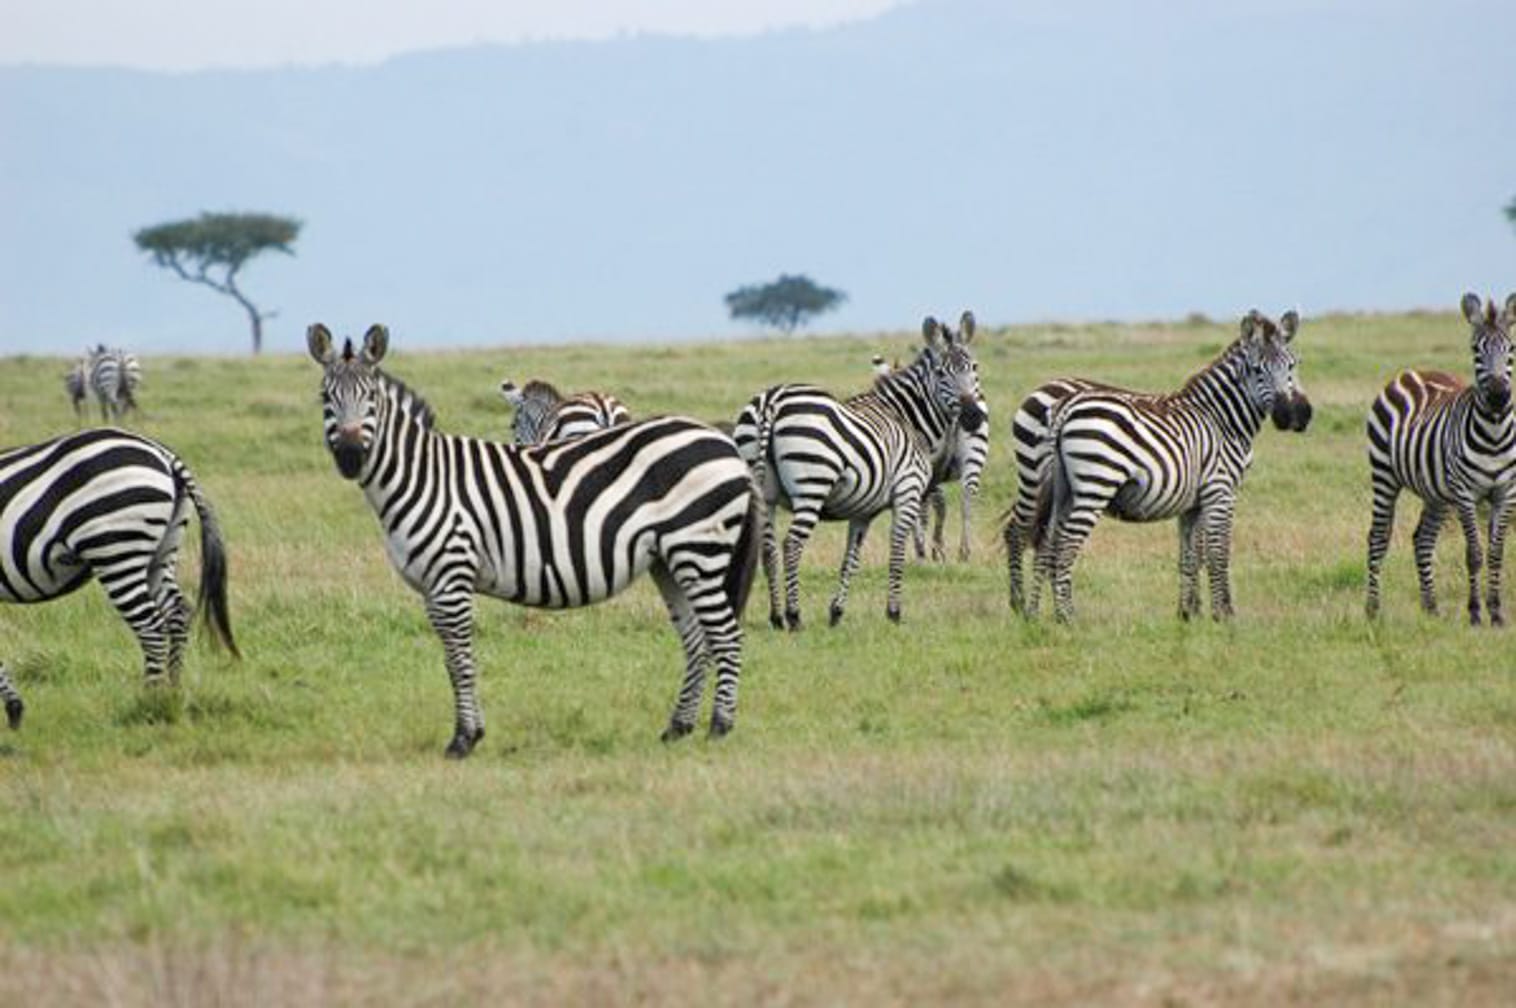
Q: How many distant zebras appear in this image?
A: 2